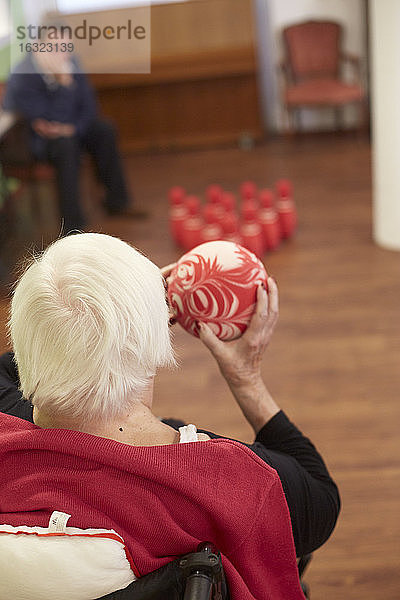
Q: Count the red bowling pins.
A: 10